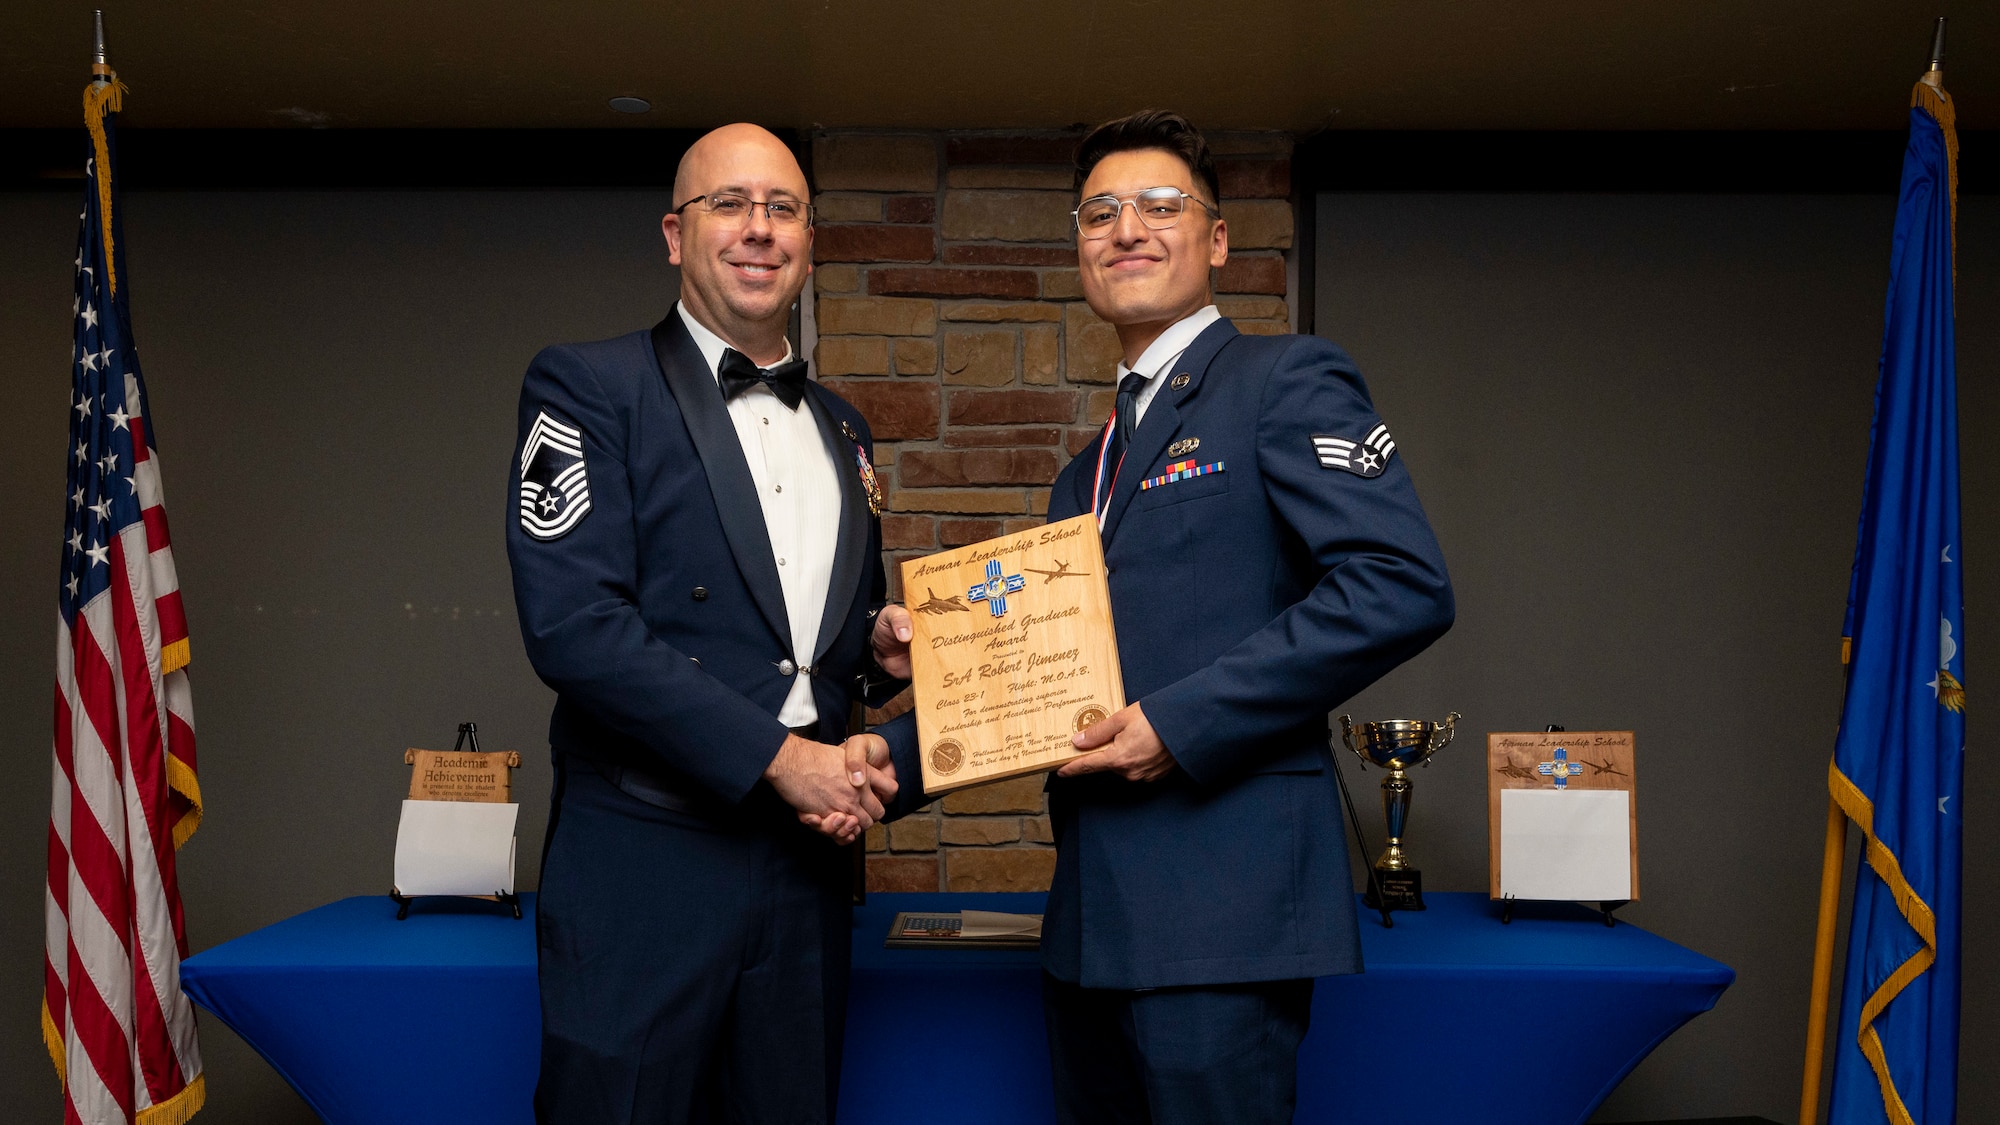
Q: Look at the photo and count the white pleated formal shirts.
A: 1